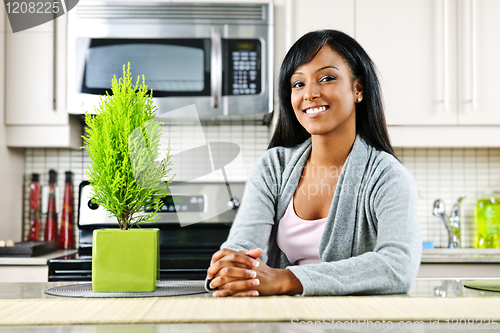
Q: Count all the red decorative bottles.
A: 3